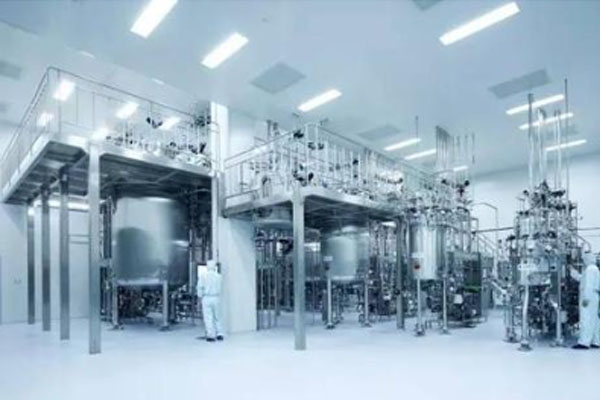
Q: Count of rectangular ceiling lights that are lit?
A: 15